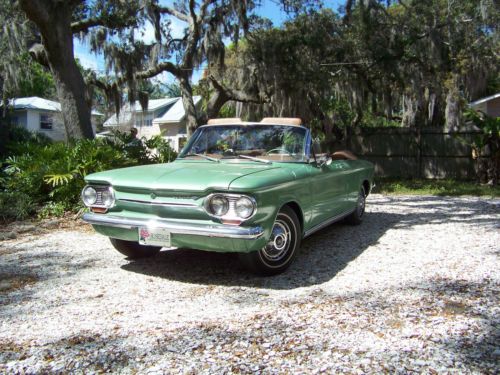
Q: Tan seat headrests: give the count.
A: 2